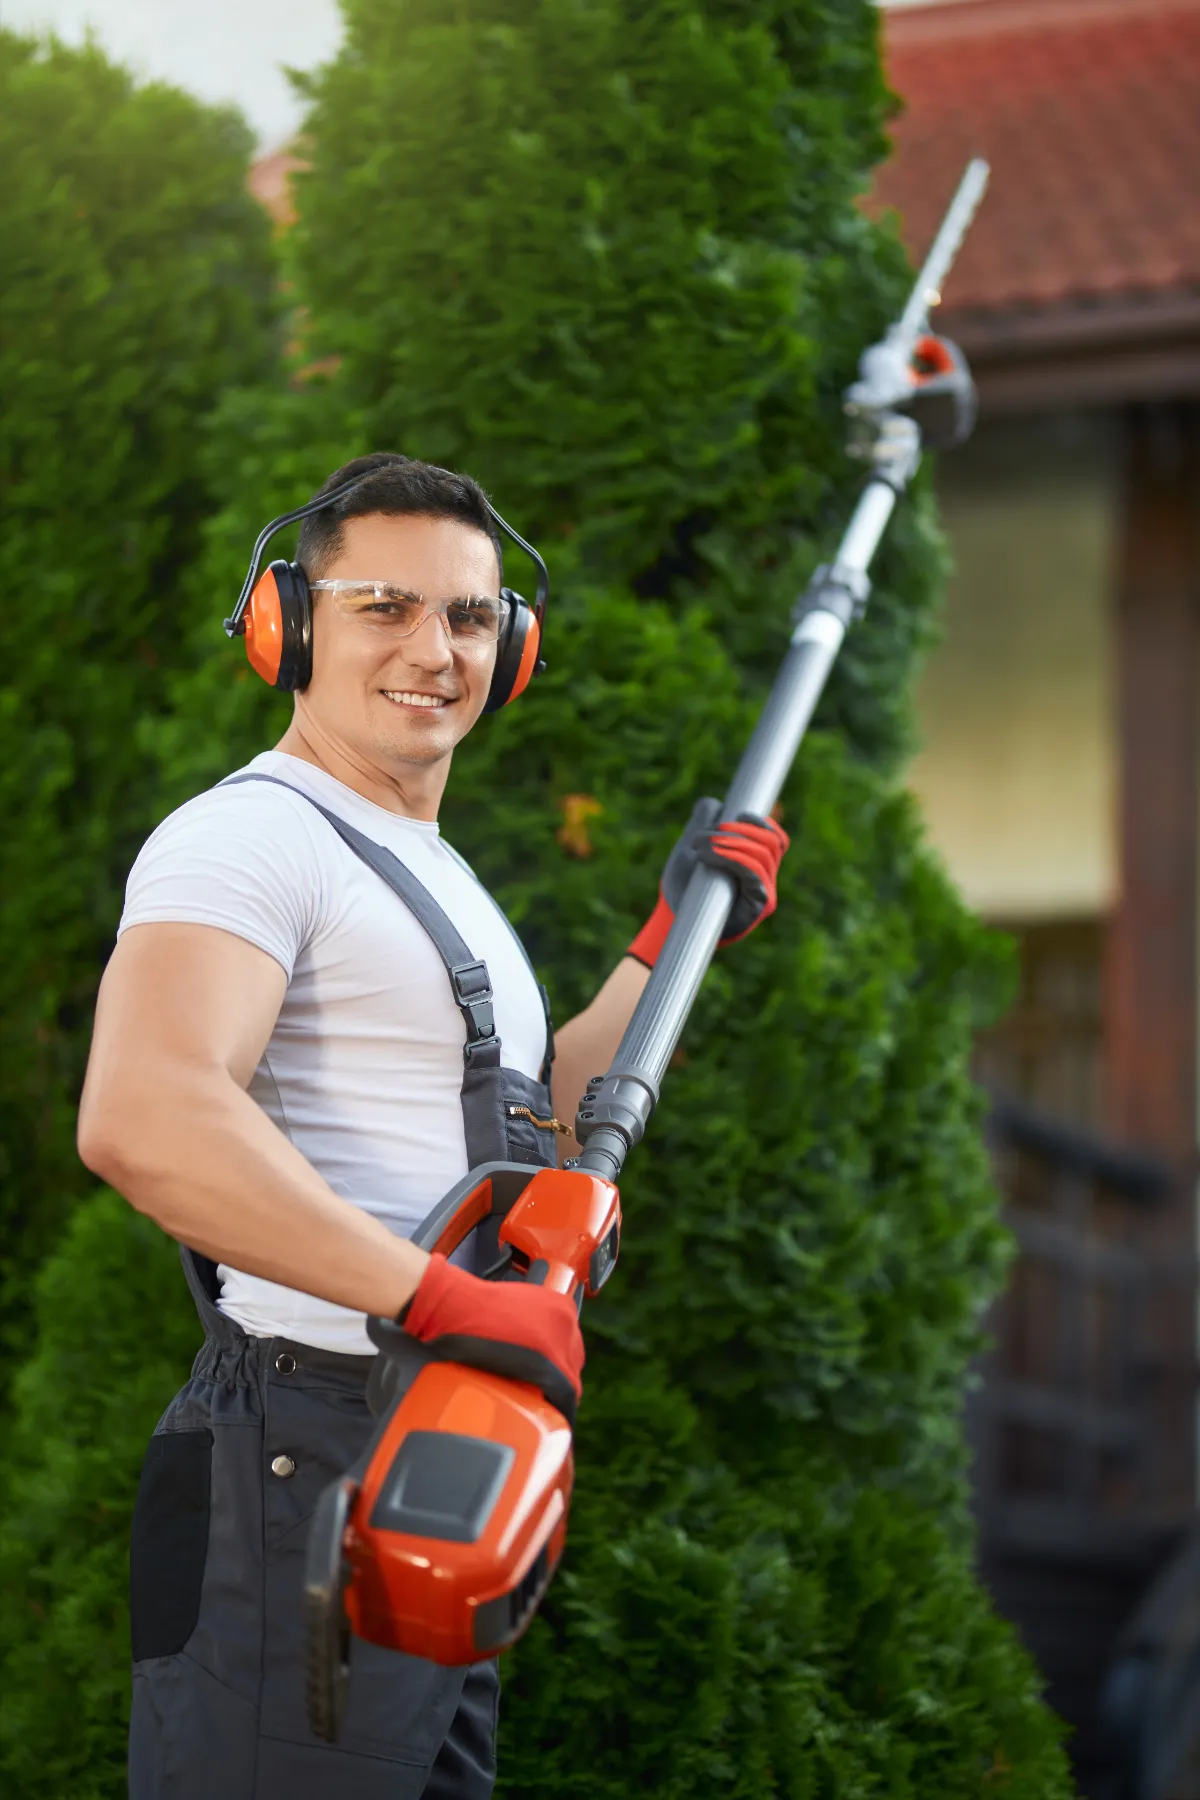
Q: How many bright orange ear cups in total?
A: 2